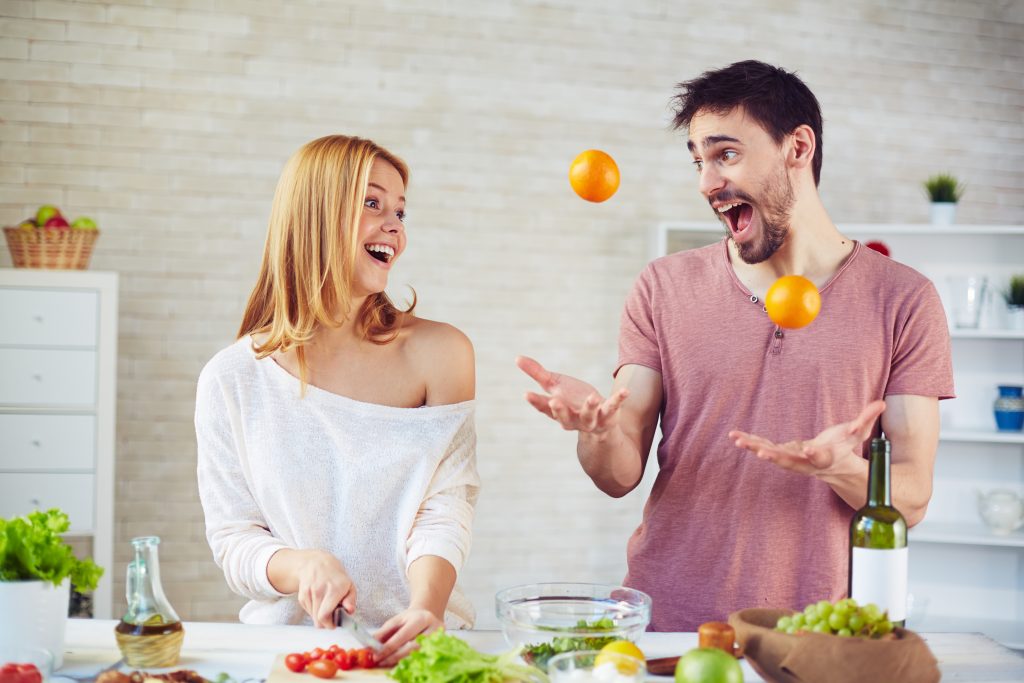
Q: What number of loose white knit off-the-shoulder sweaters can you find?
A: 1